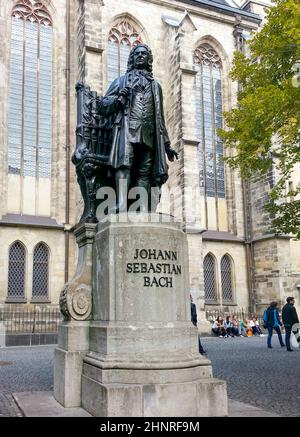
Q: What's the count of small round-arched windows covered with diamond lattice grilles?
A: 4